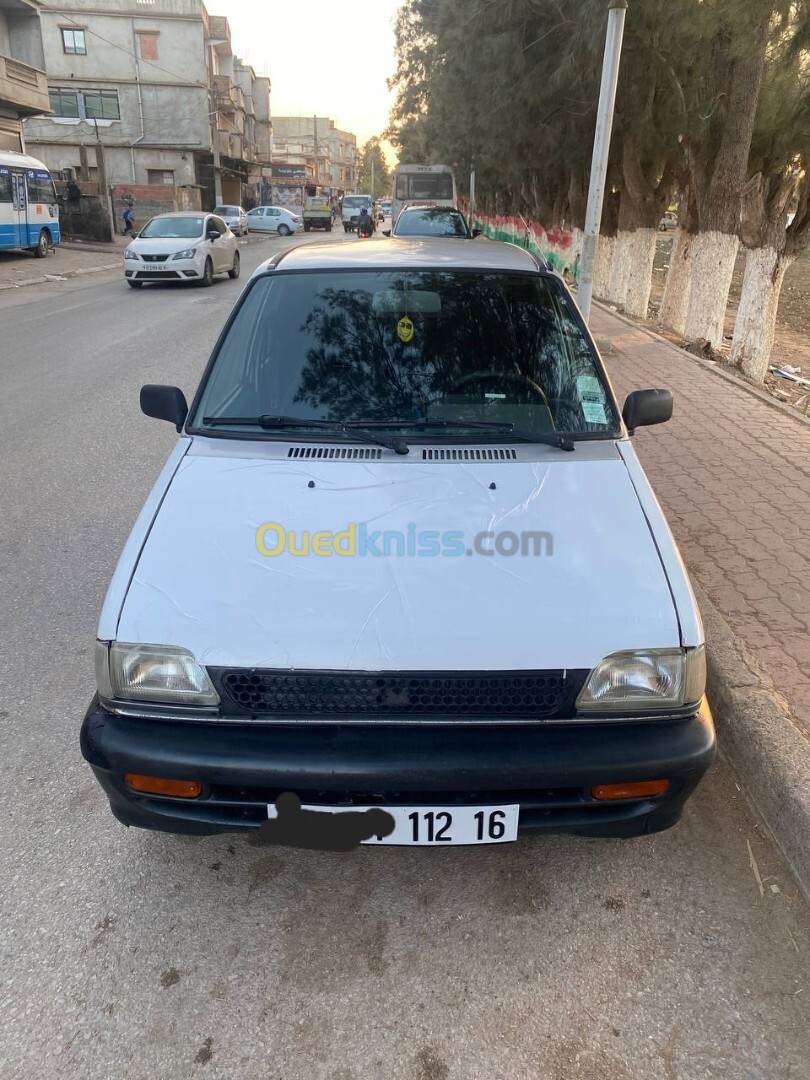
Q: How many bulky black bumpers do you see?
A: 1